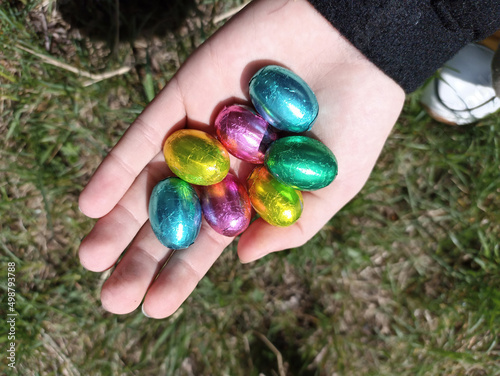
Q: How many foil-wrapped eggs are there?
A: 7